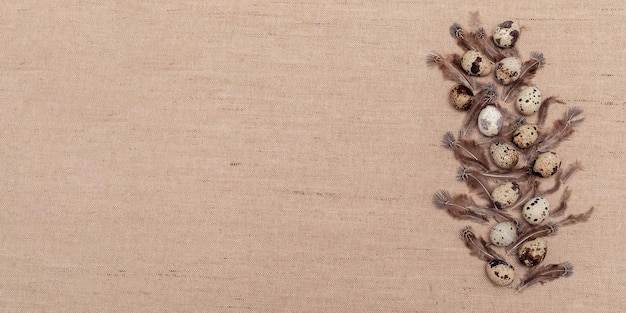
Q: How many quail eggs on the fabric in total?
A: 14